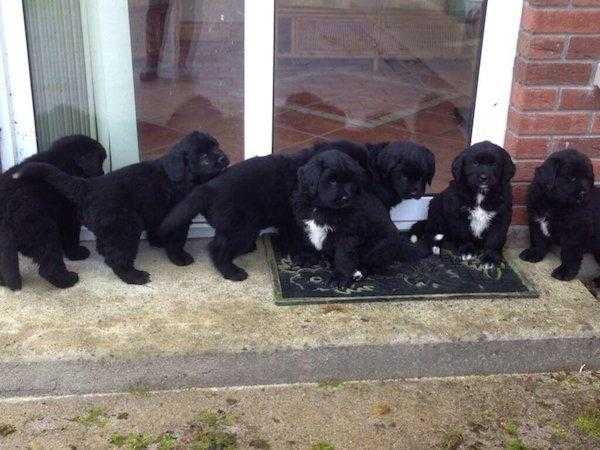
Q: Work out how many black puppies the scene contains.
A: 7